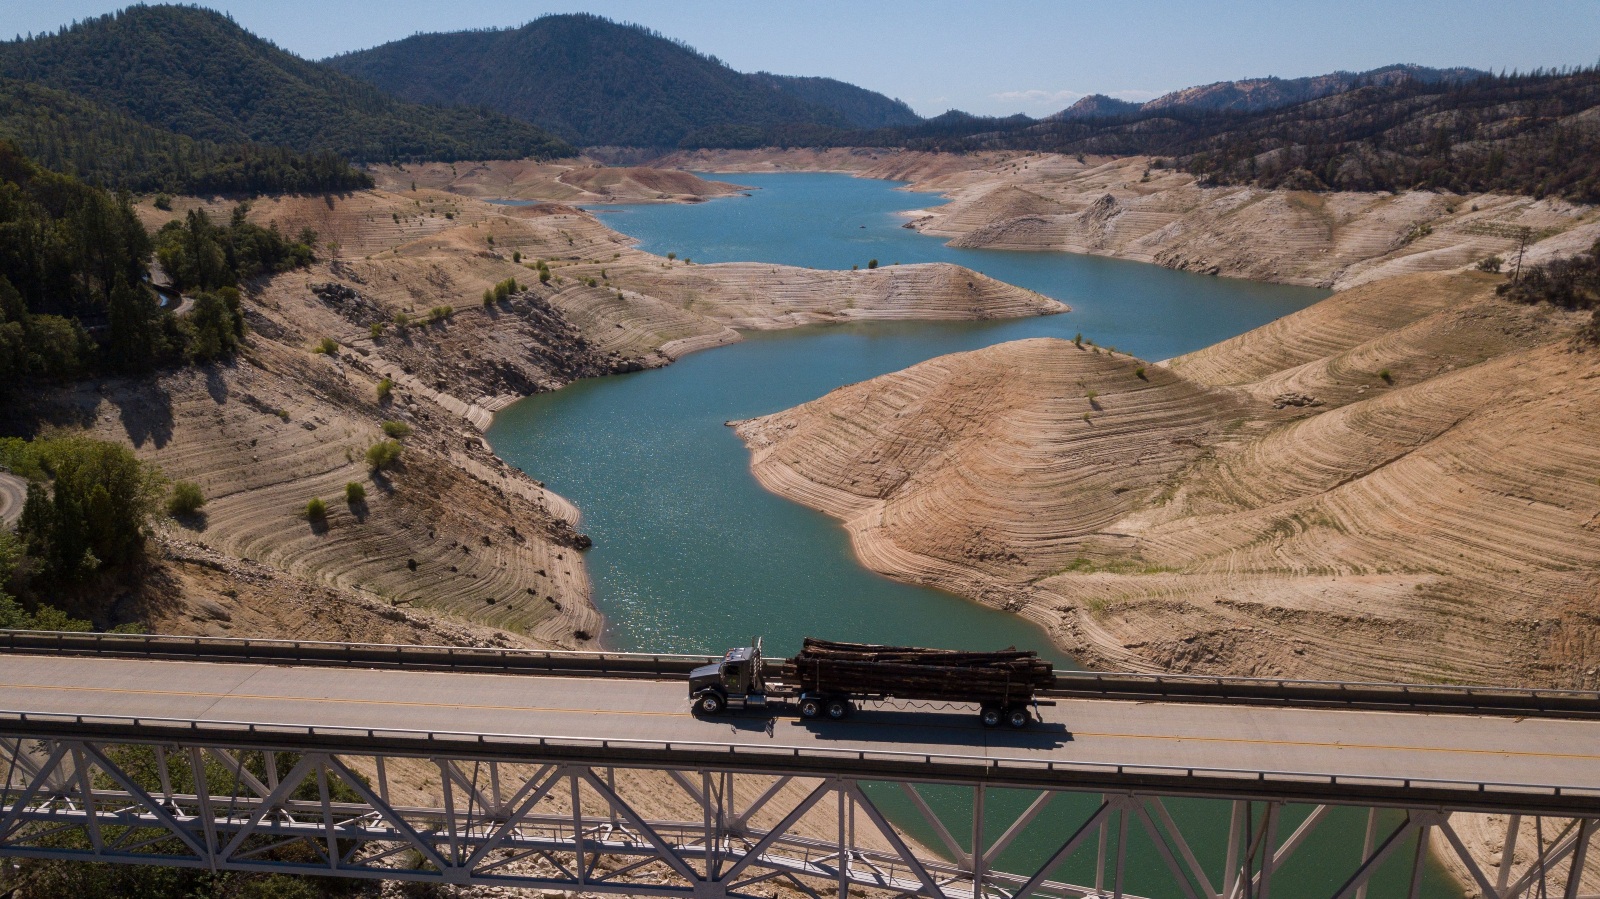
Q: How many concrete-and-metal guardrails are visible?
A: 2